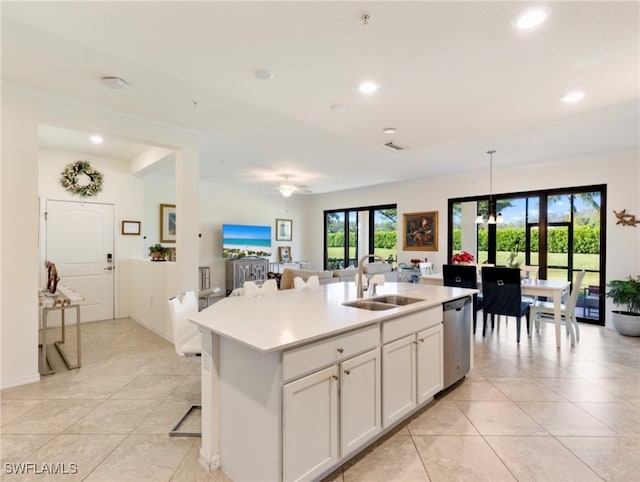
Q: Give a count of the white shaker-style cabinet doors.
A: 4